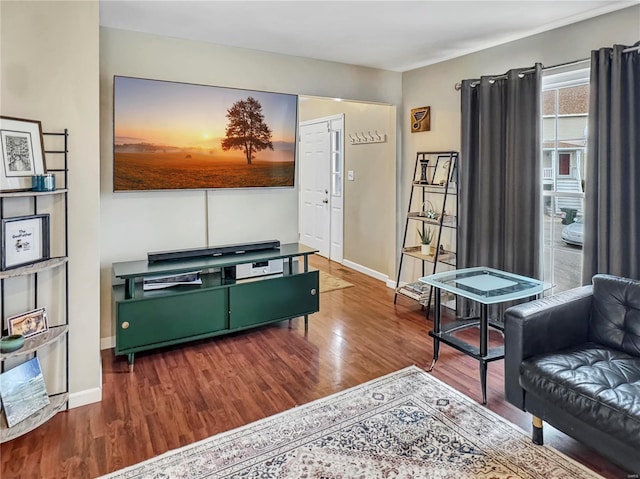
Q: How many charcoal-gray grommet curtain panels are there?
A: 2